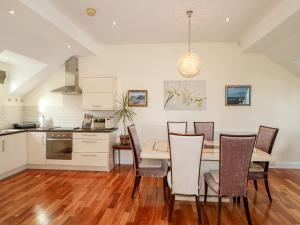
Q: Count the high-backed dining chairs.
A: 6